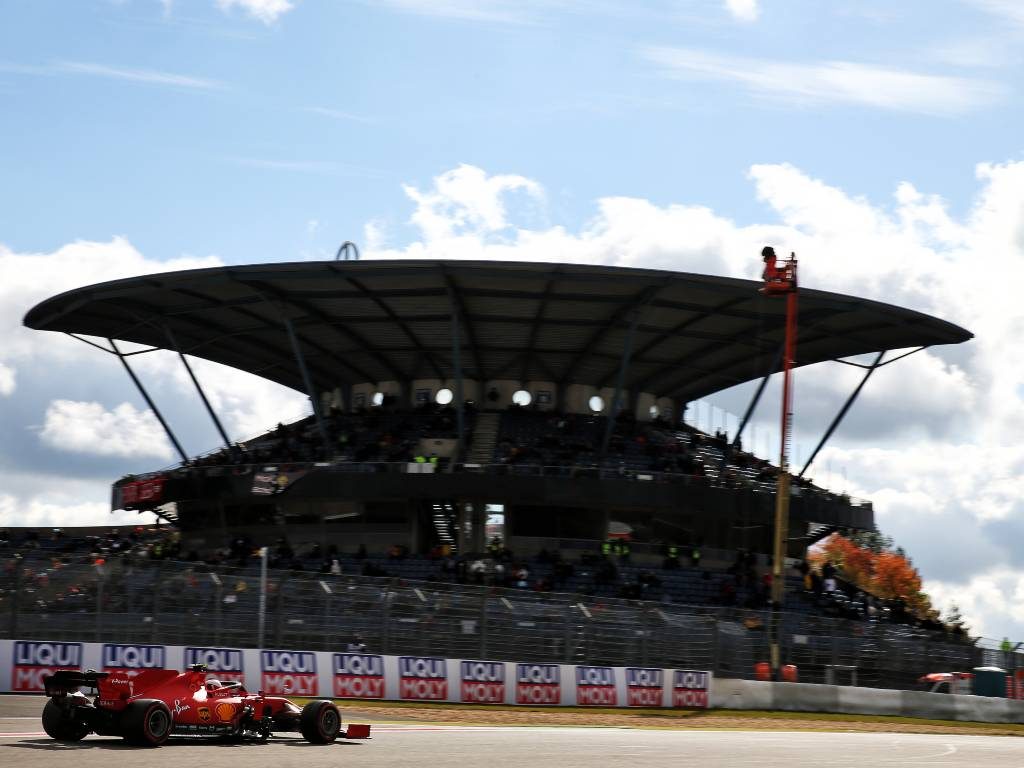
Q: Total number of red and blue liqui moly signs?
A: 11